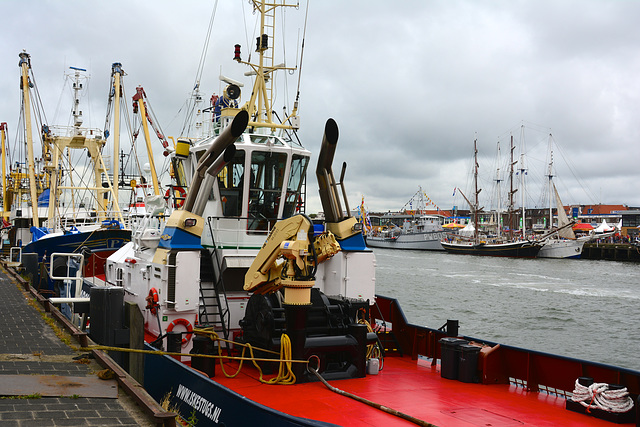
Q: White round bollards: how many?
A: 0